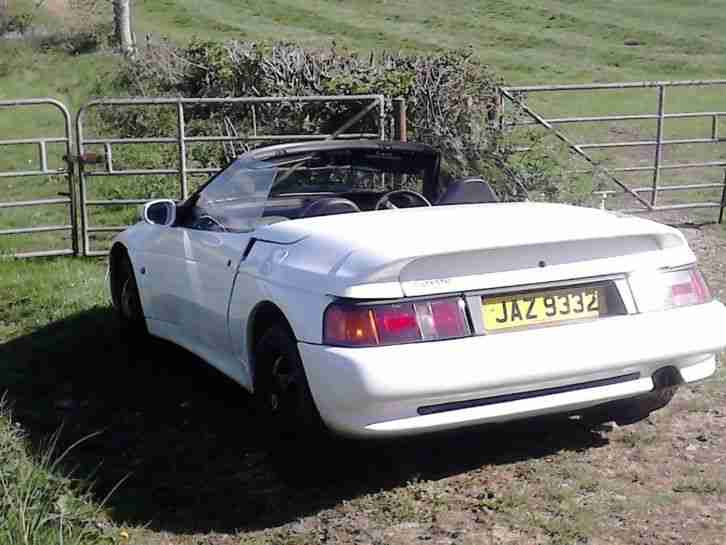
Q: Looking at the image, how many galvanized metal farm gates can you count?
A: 3